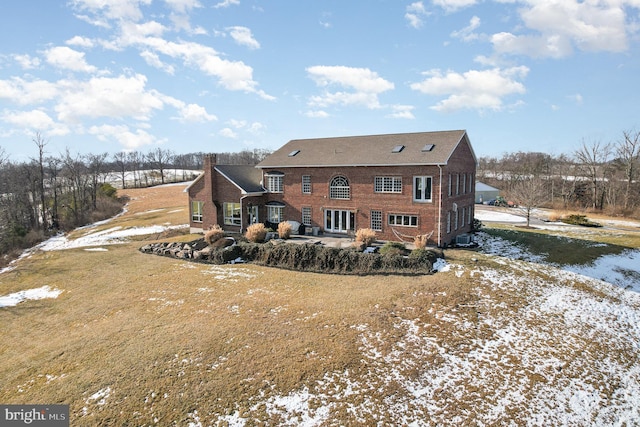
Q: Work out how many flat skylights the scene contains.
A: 3